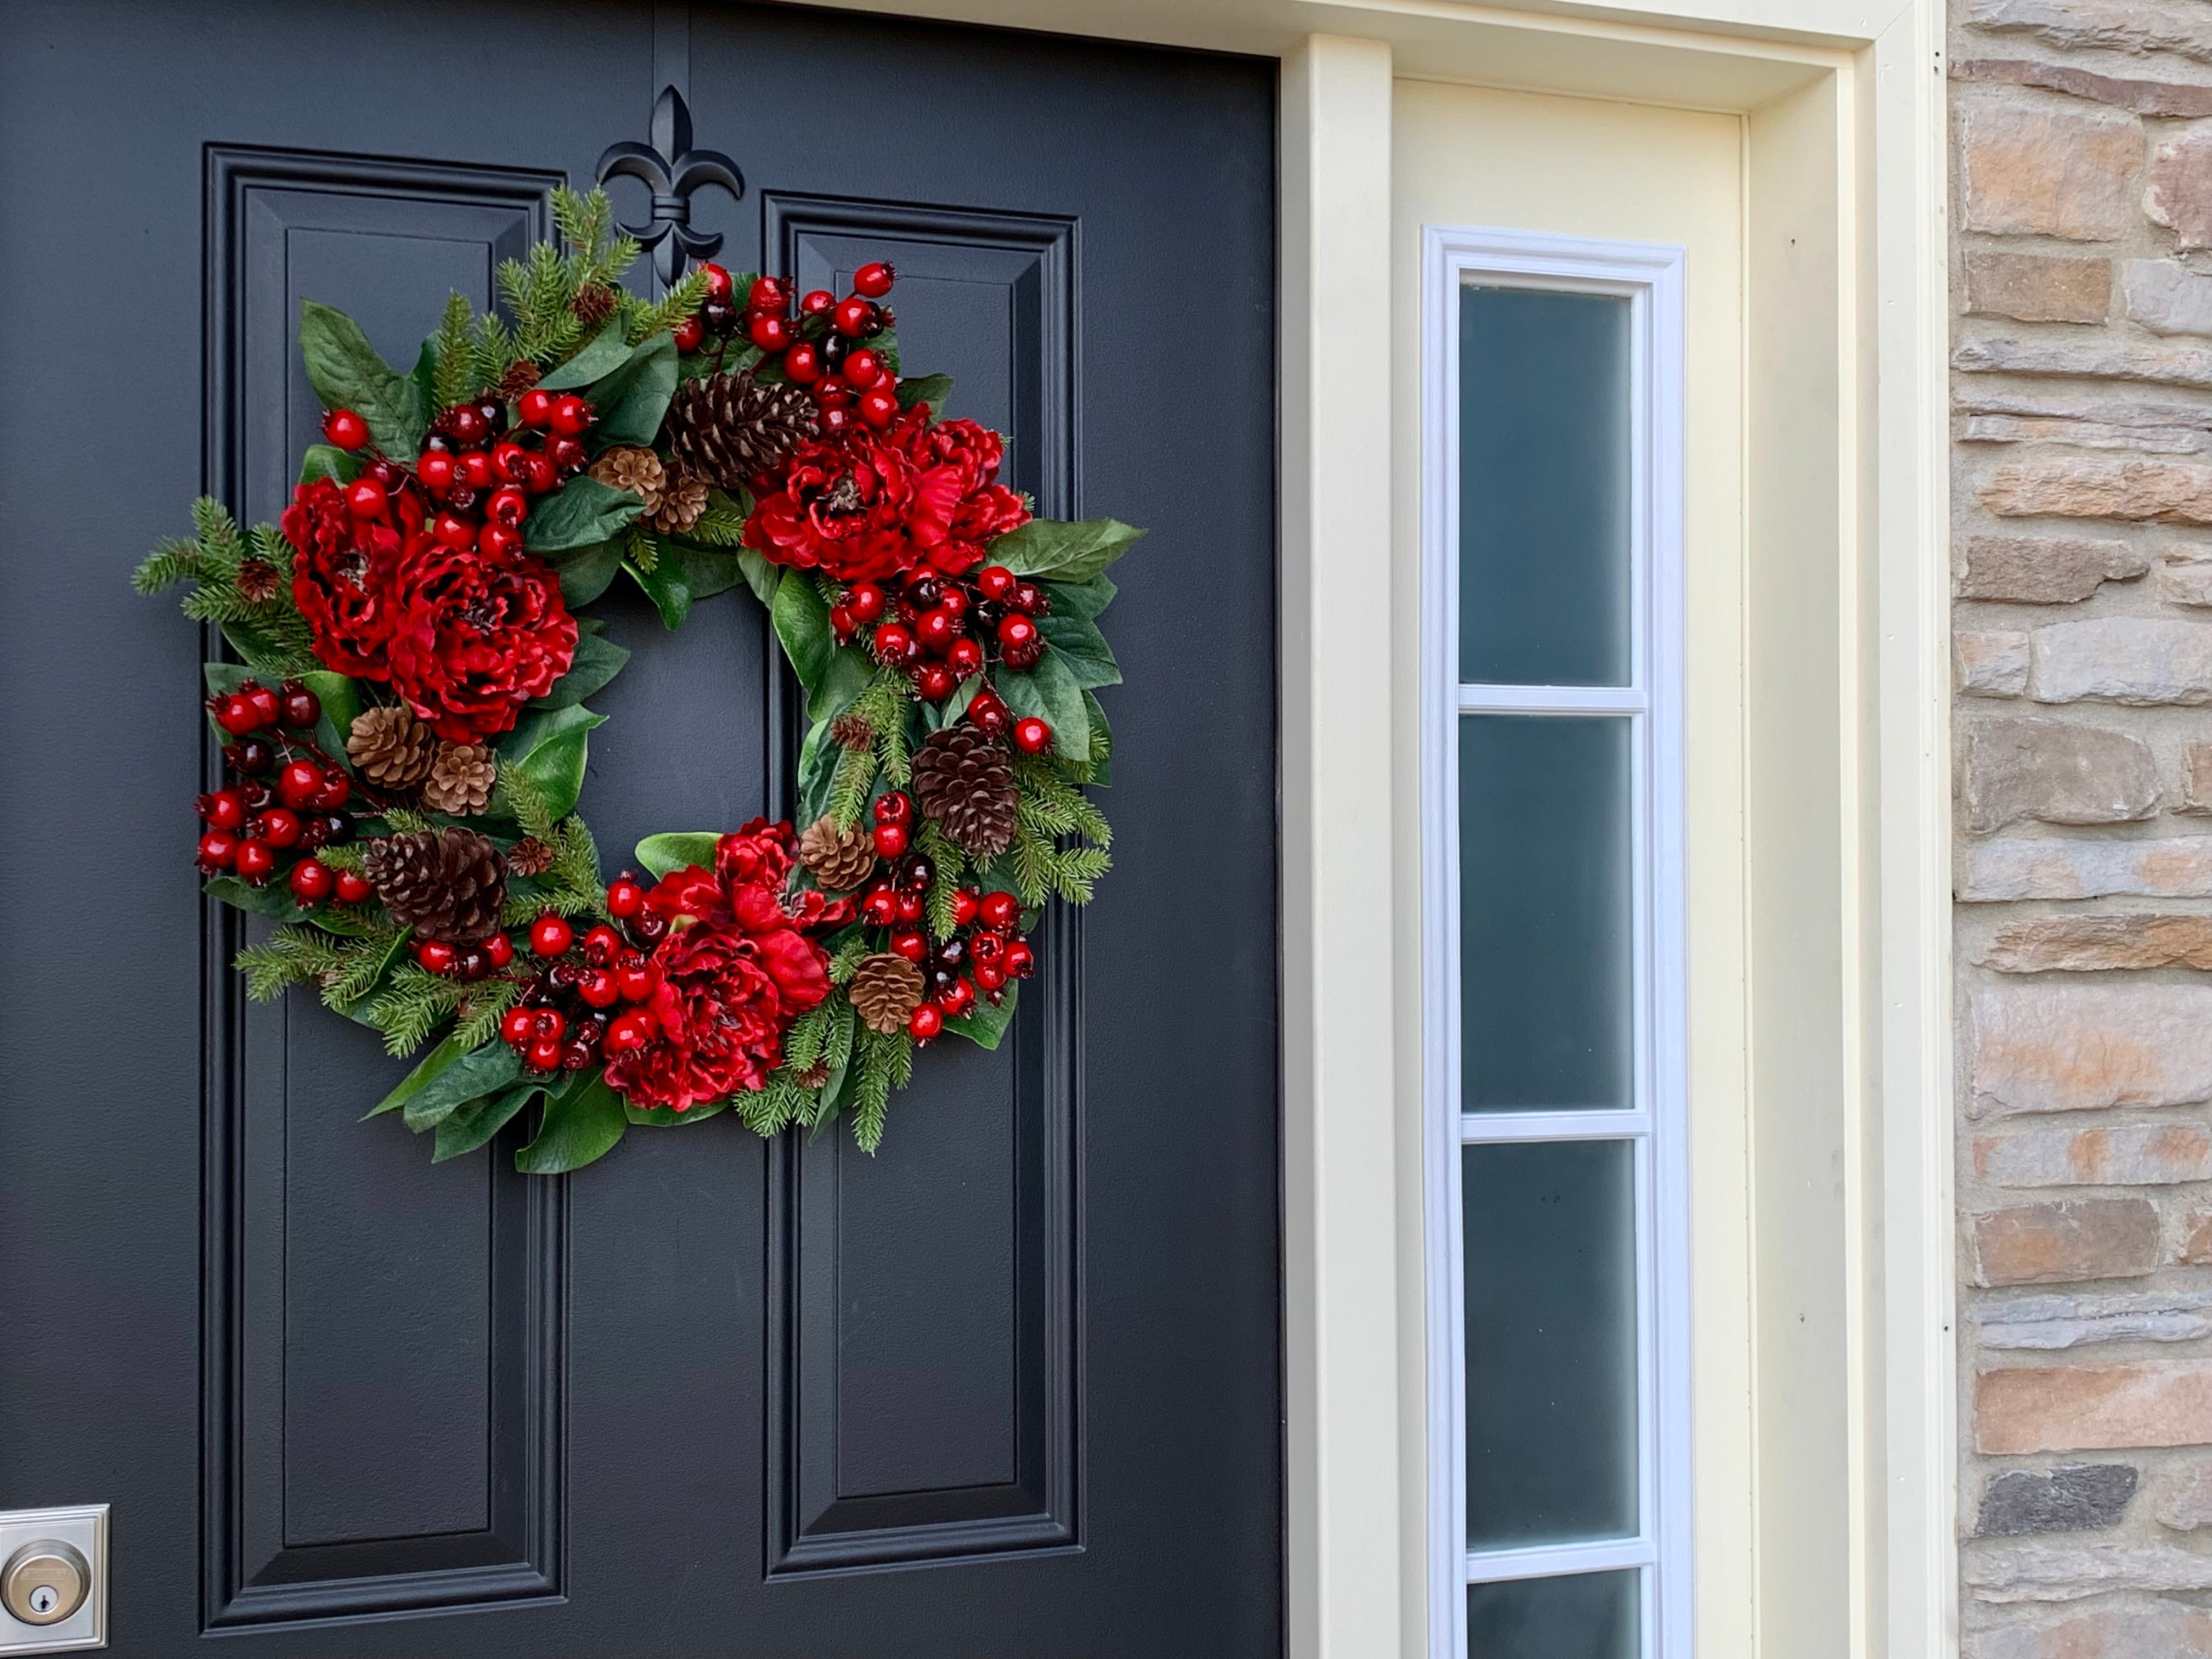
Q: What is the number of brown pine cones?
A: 15